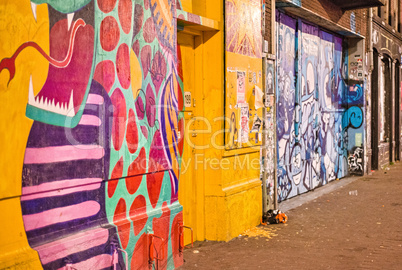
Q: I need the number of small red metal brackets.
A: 2